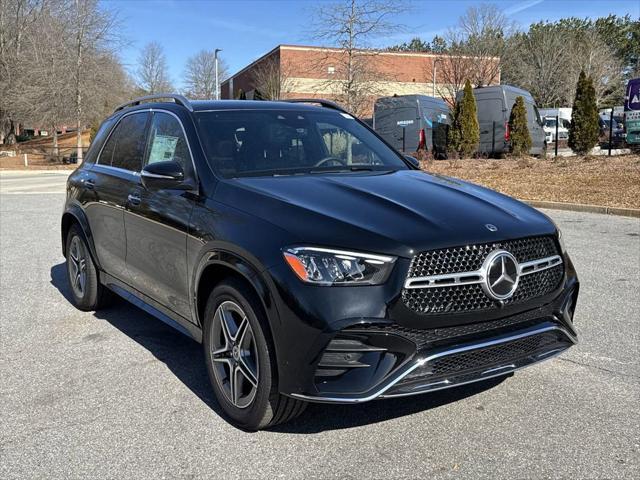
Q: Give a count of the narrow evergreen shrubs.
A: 3